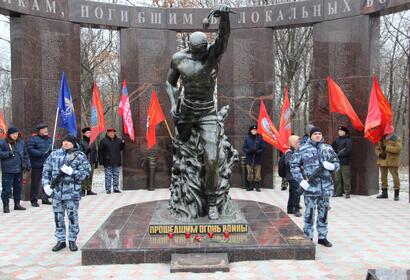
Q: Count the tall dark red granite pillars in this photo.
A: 4